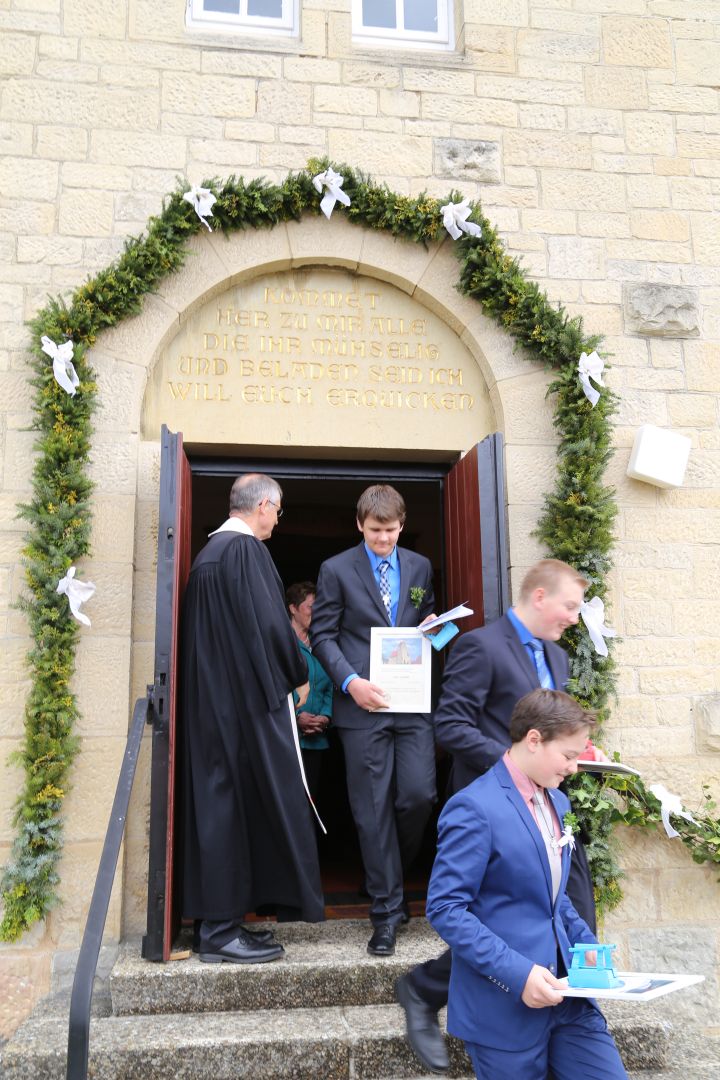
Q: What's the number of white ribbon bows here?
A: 8